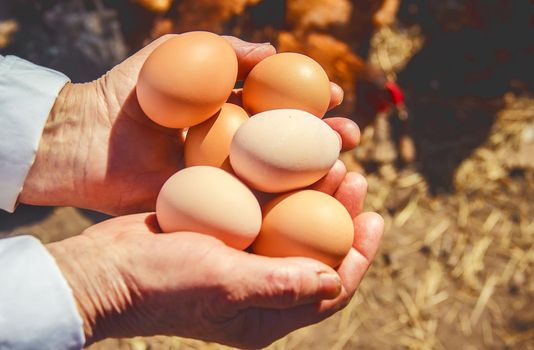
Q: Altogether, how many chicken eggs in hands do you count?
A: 6